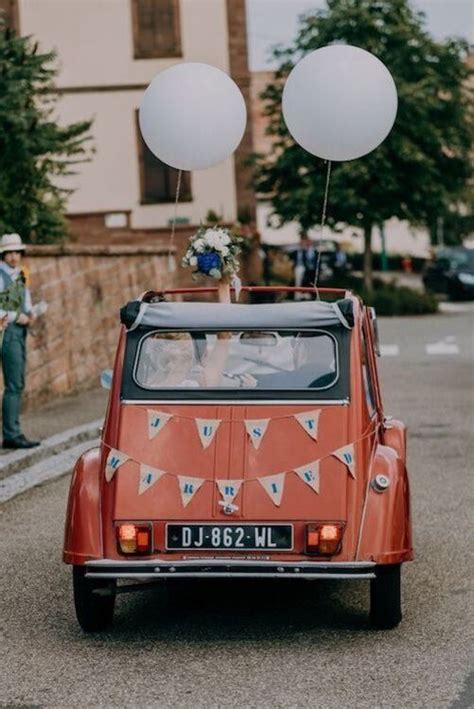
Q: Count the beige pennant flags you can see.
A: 11